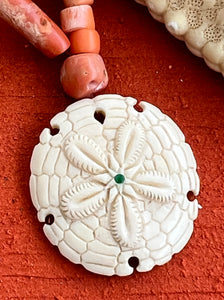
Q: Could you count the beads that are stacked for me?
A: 4